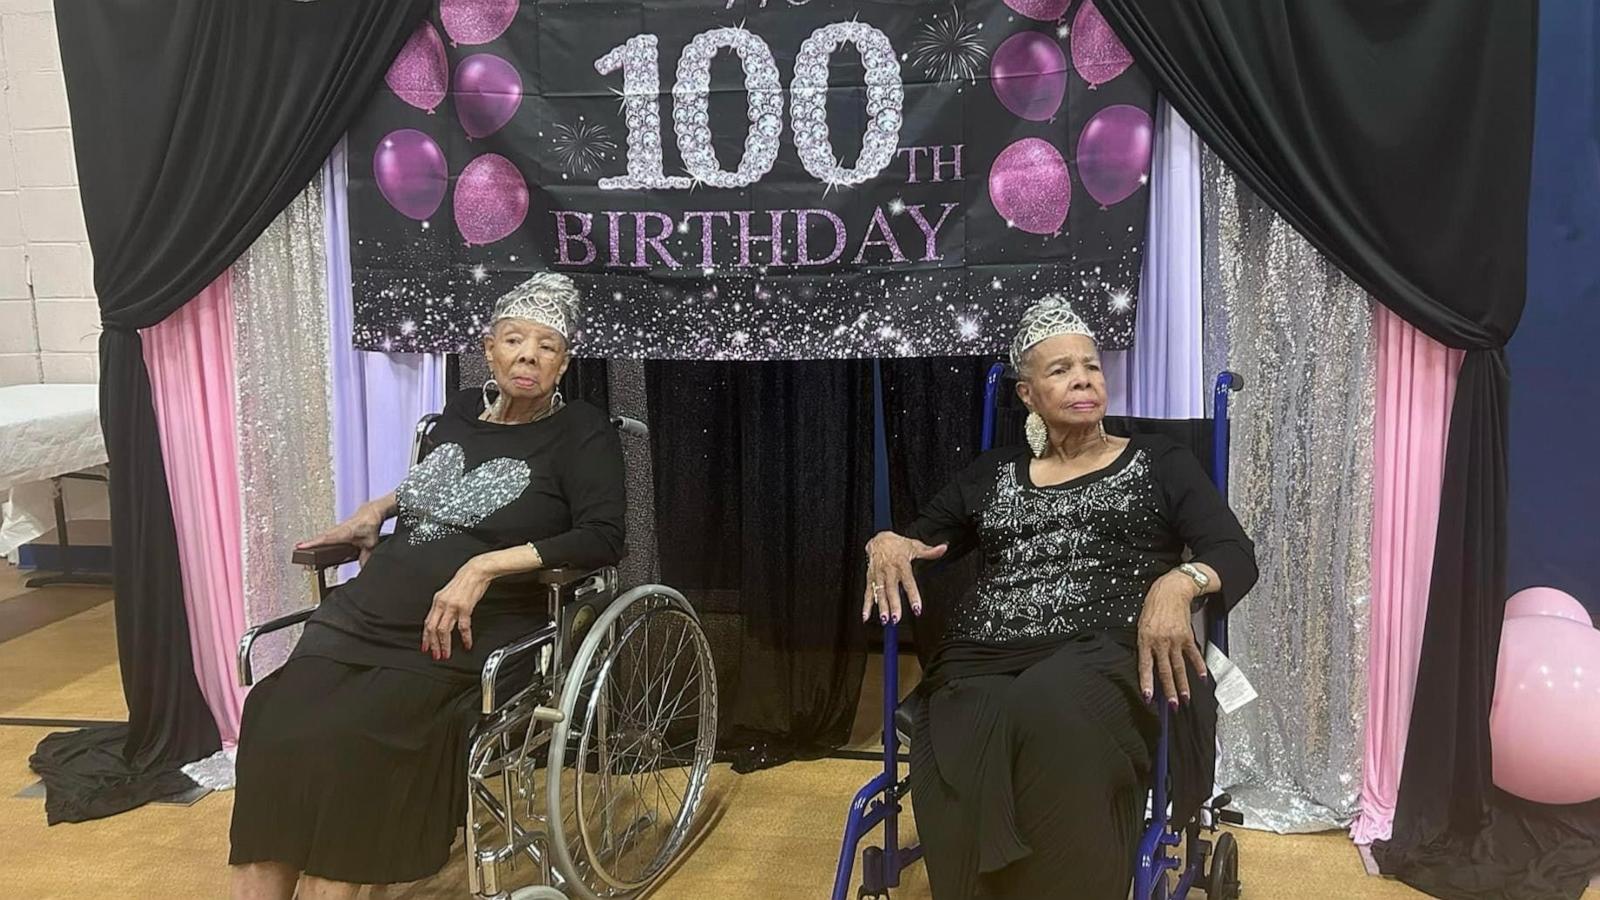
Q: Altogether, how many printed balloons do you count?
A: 10